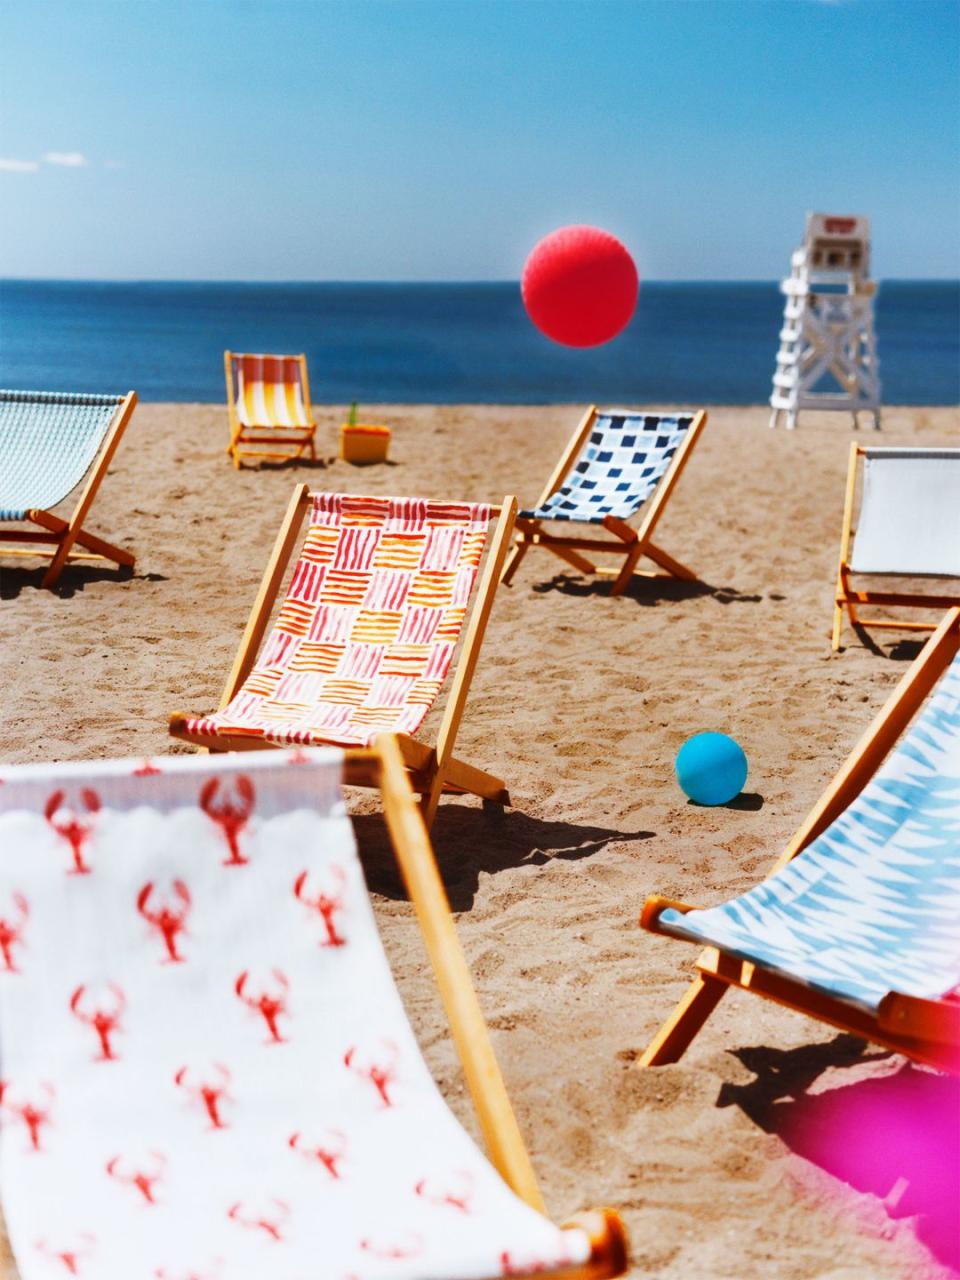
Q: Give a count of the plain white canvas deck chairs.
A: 1